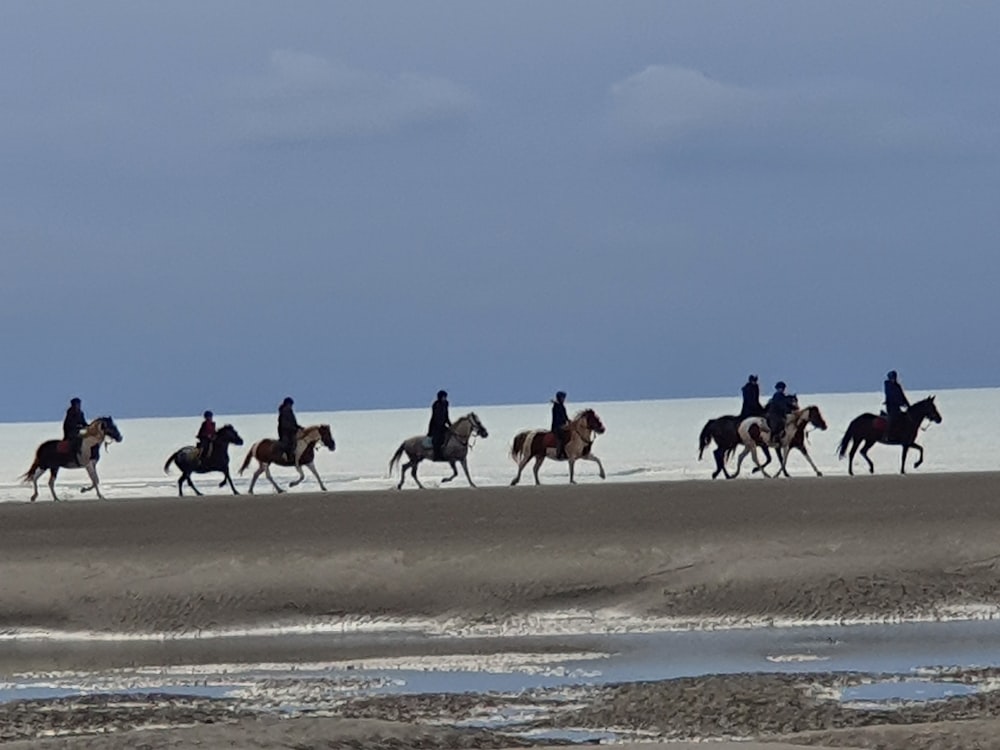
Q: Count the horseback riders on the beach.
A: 8